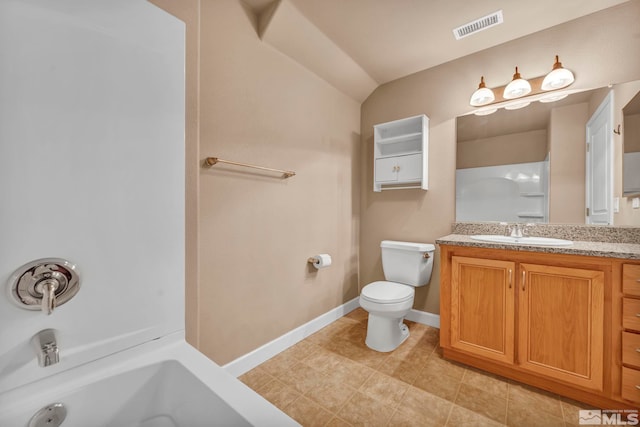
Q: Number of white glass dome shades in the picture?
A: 3